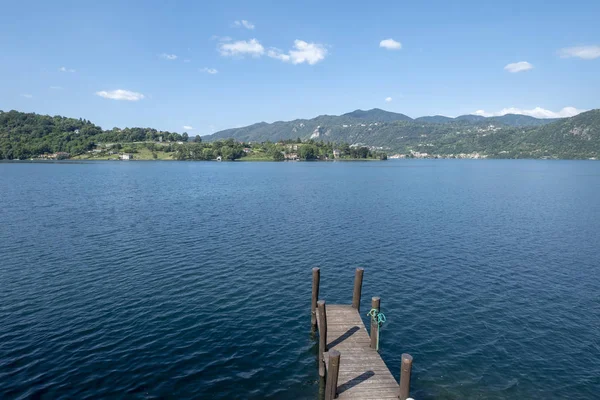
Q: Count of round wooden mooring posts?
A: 6